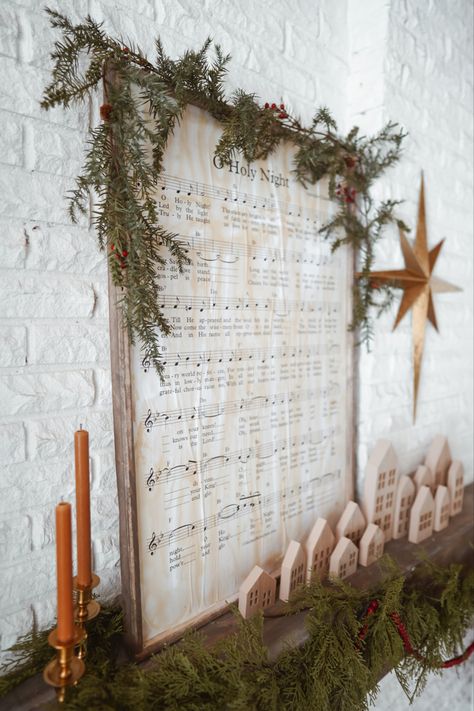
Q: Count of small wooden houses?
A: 13